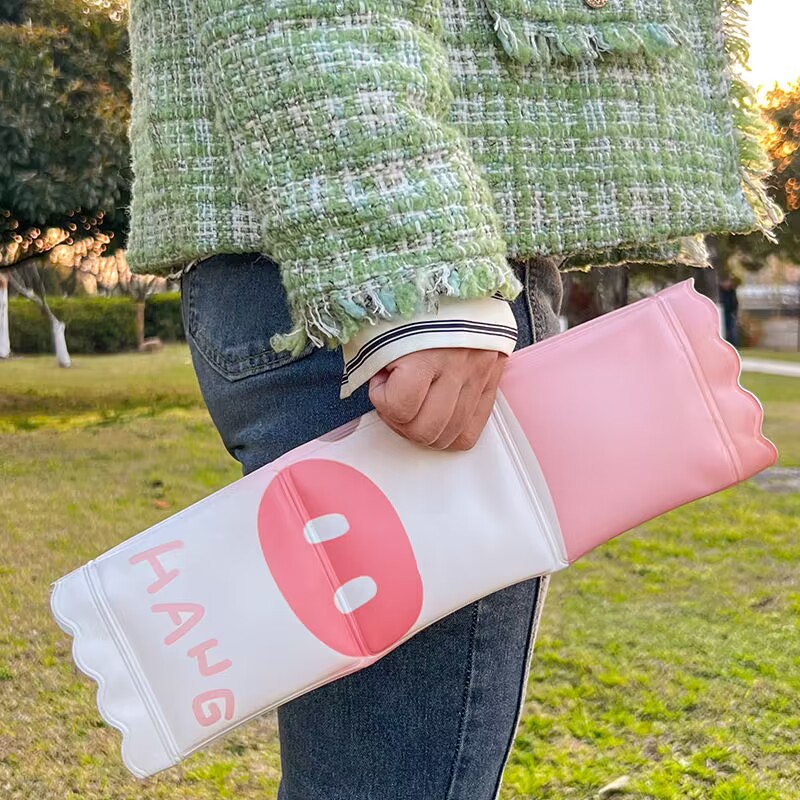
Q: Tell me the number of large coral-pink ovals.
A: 1